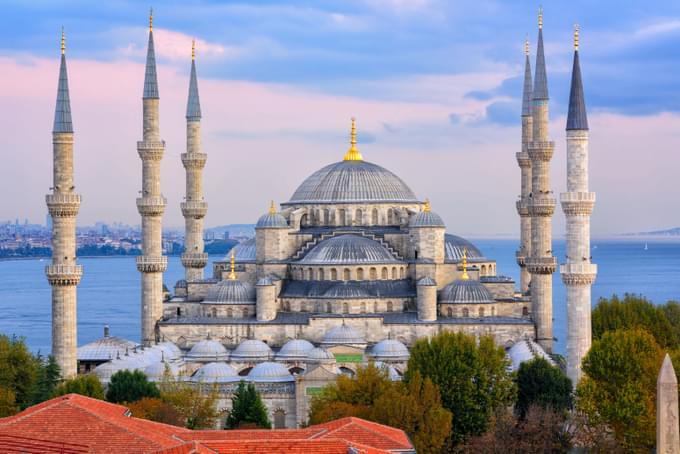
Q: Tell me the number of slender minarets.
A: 6